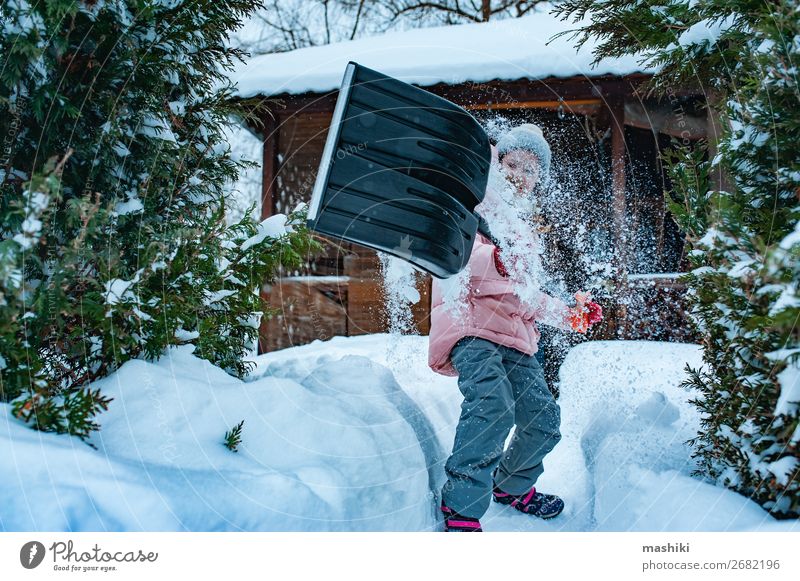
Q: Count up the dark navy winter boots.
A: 2